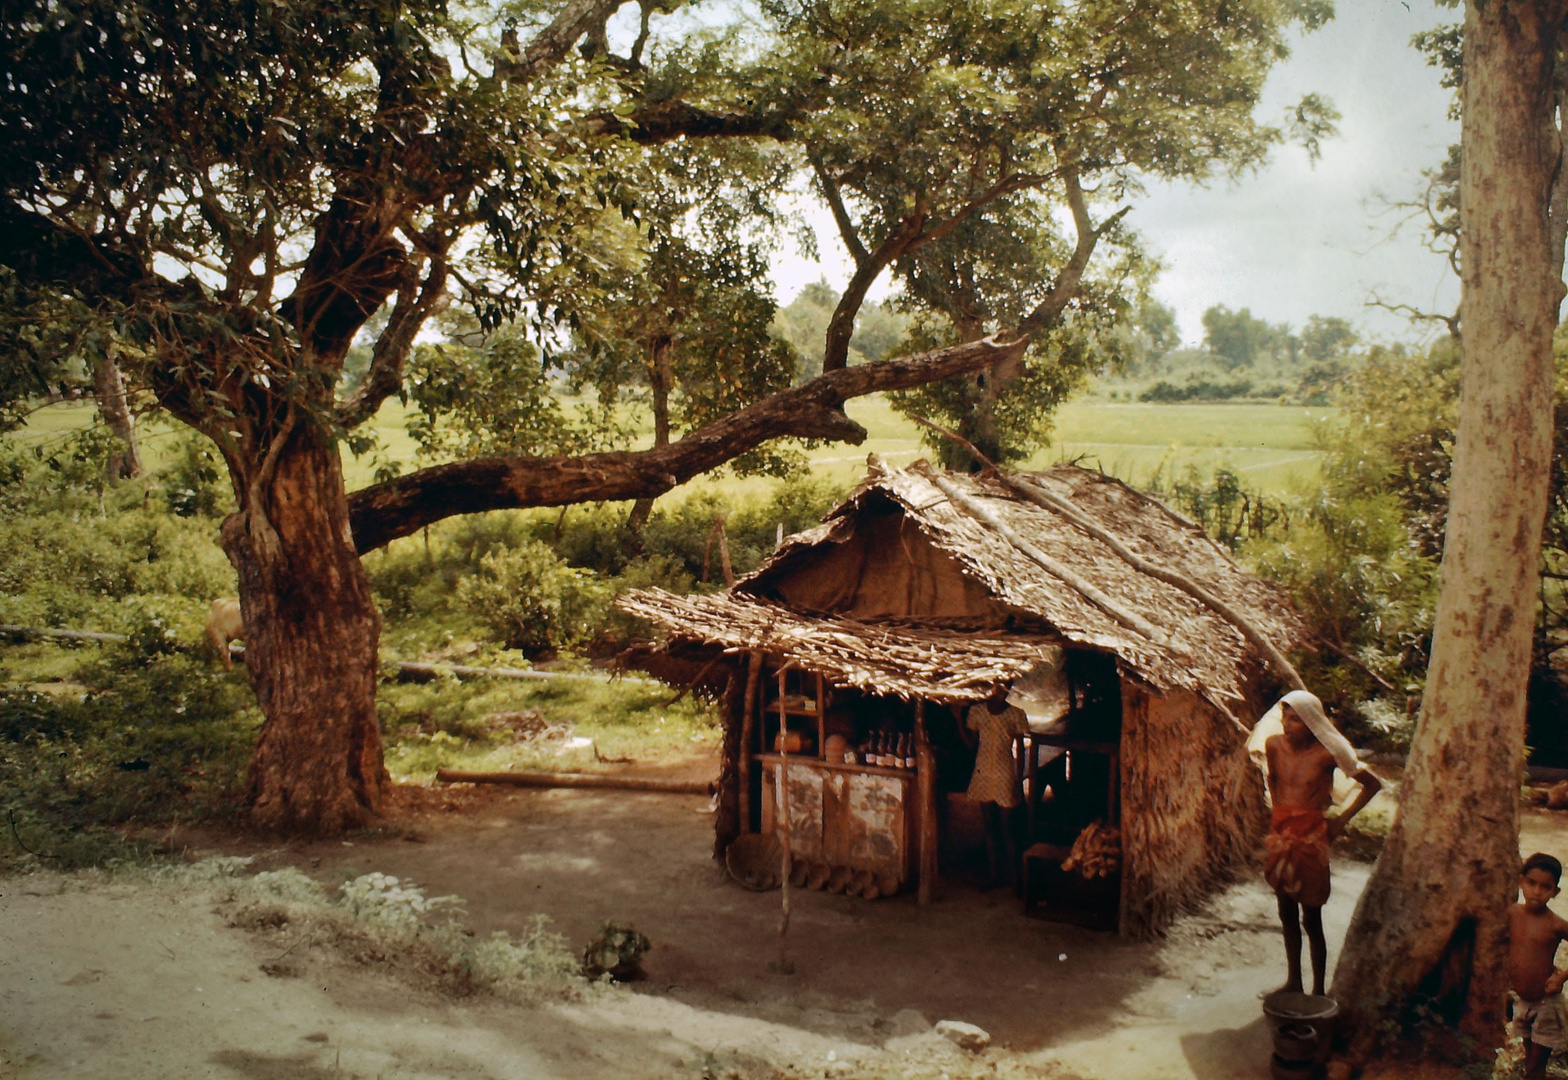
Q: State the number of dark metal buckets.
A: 1